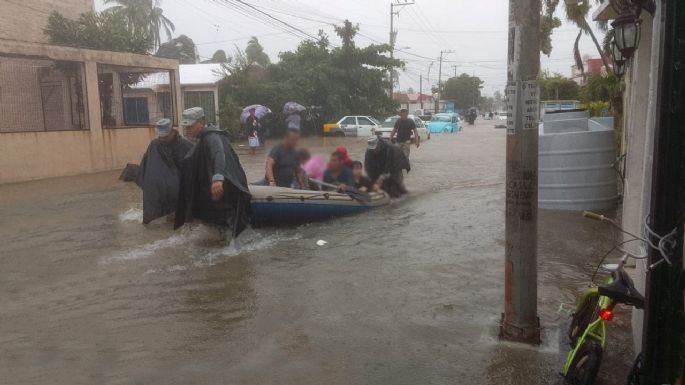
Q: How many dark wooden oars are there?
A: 1